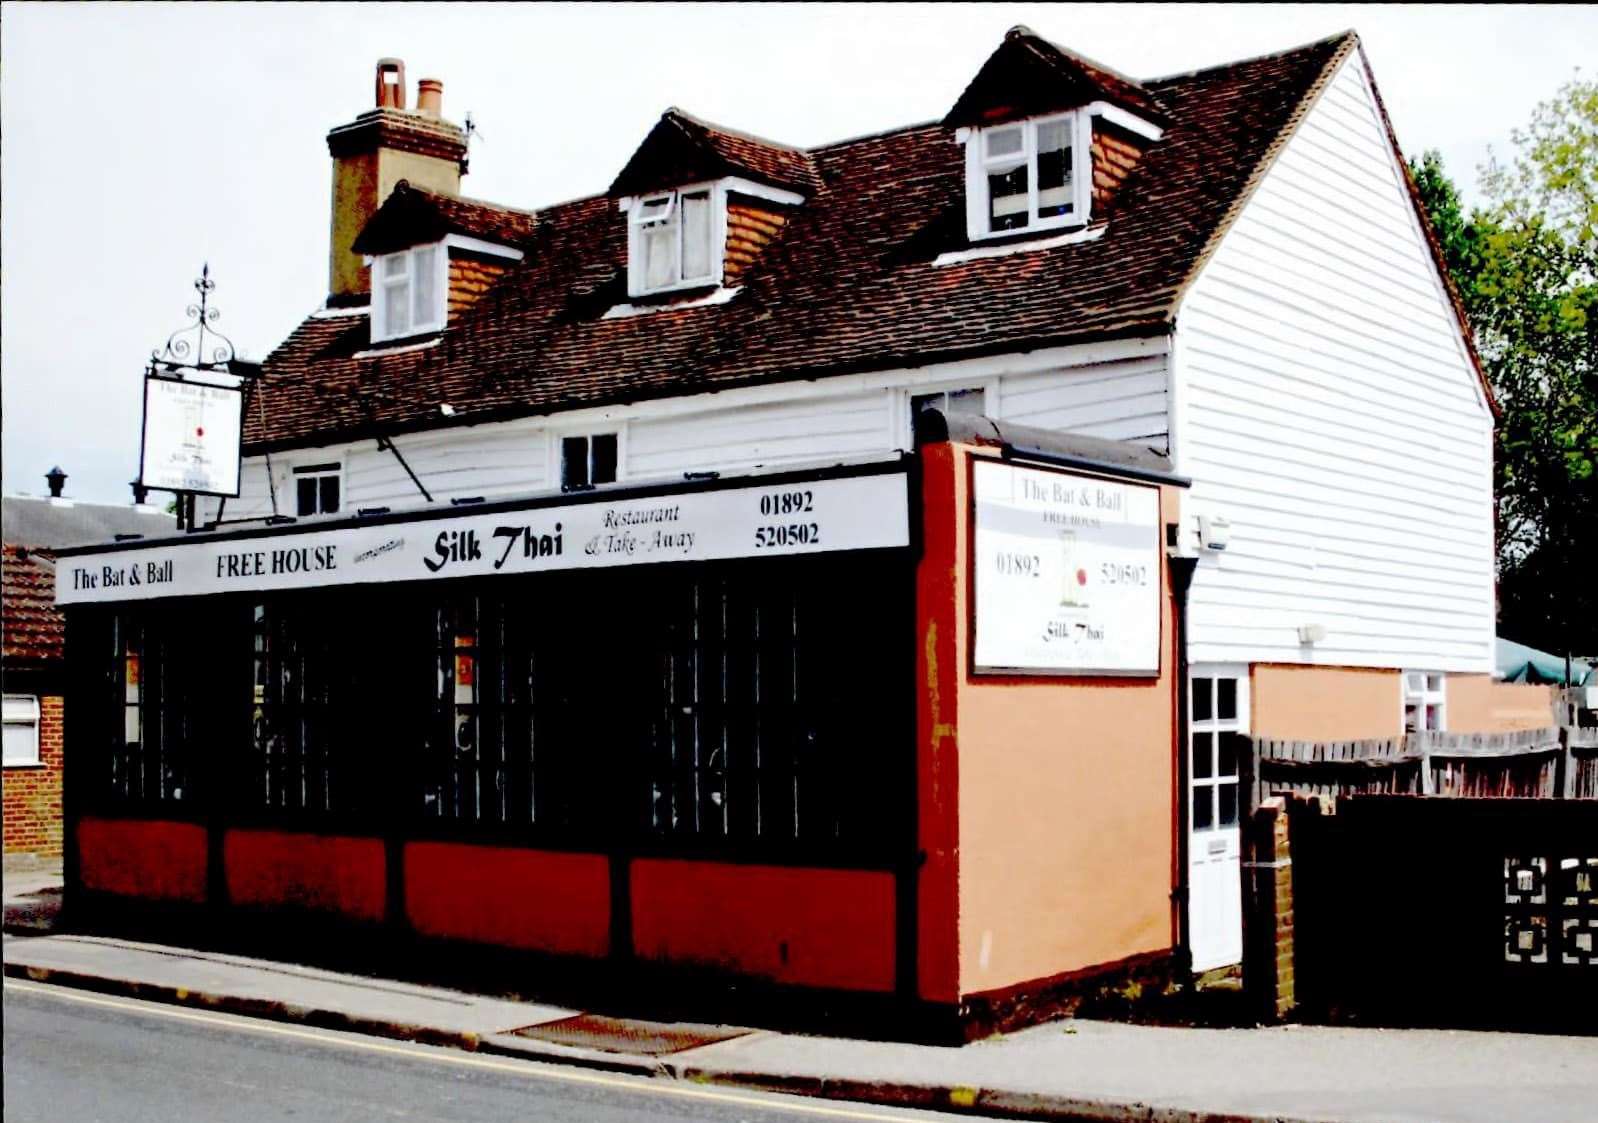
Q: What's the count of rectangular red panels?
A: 4